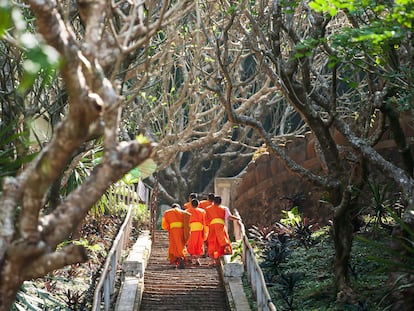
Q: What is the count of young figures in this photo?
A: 5